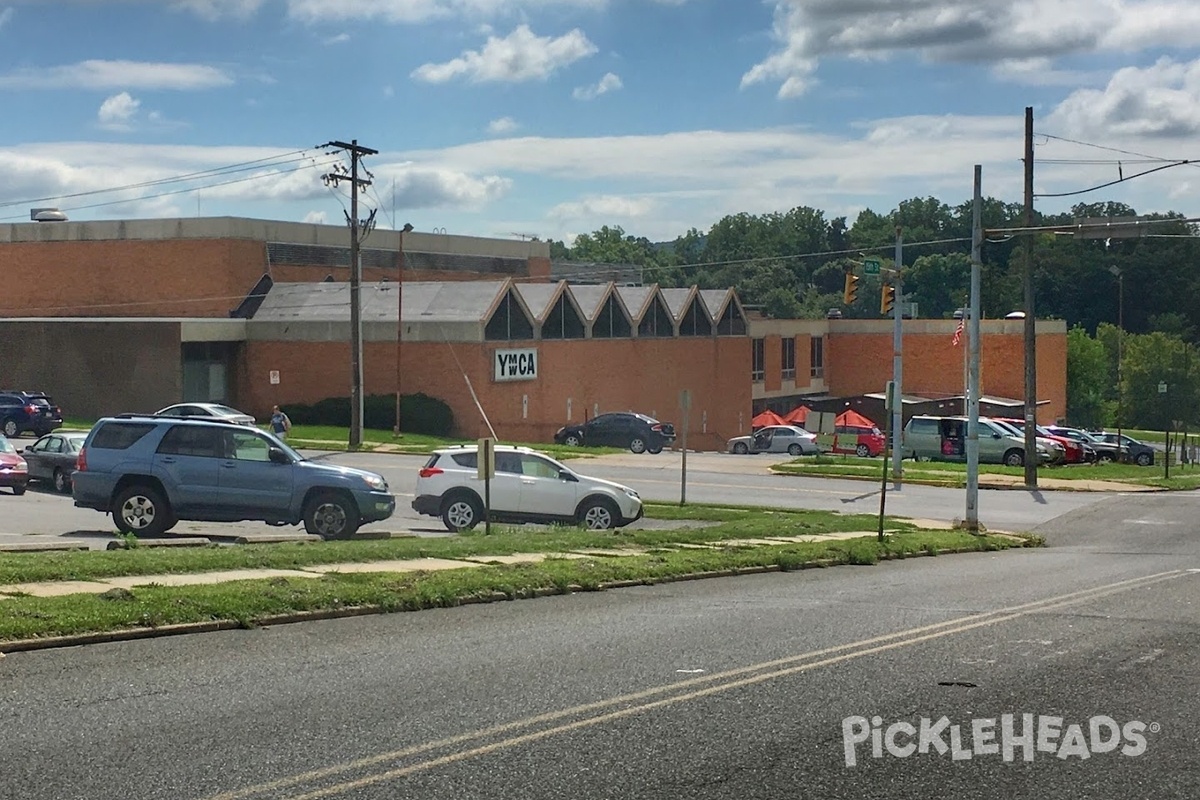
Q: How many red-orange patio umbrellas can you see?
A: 3